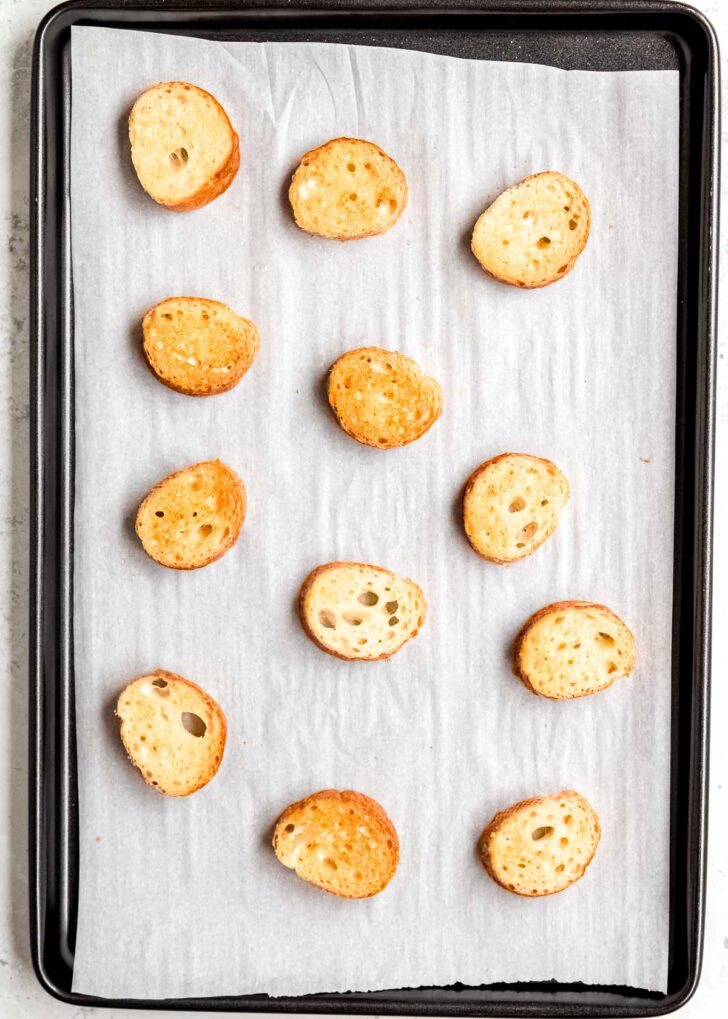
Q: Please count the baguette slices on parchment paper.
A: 12